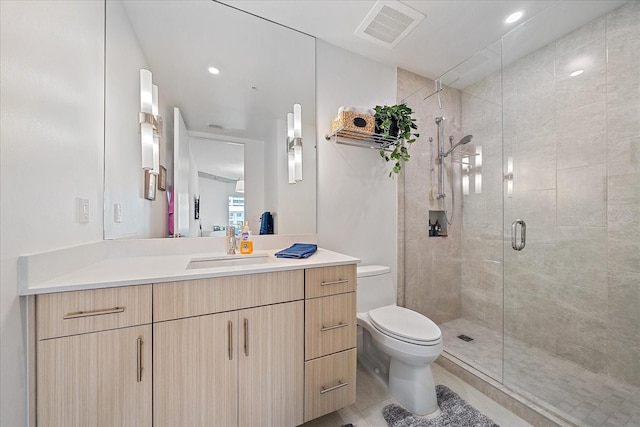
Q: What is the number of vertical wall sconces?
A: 2